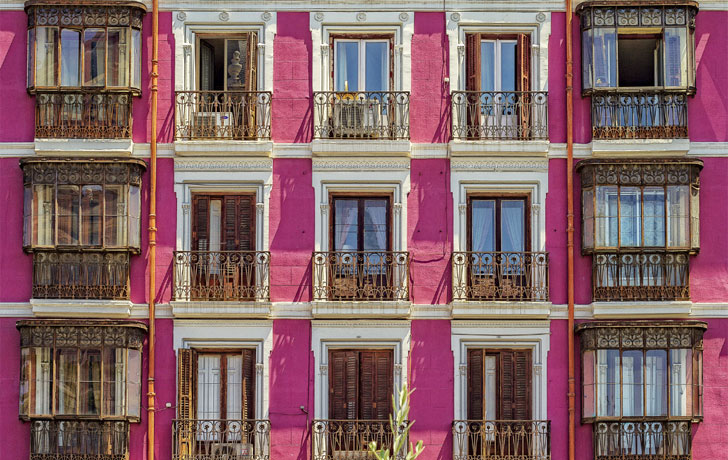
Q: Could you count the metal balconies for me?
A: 15